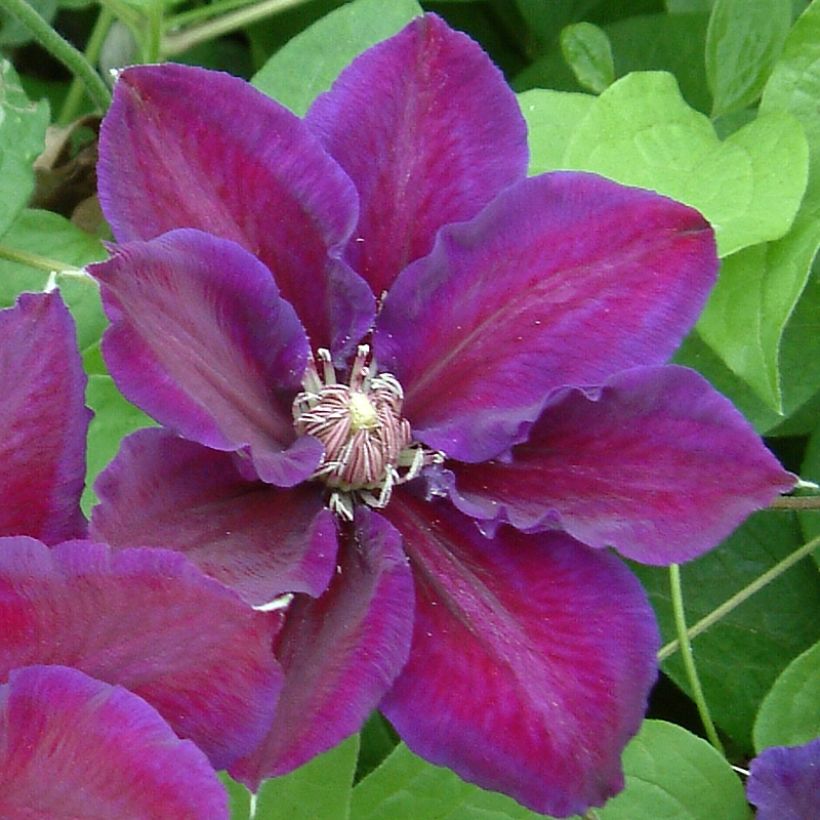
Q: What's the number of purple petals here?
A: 12